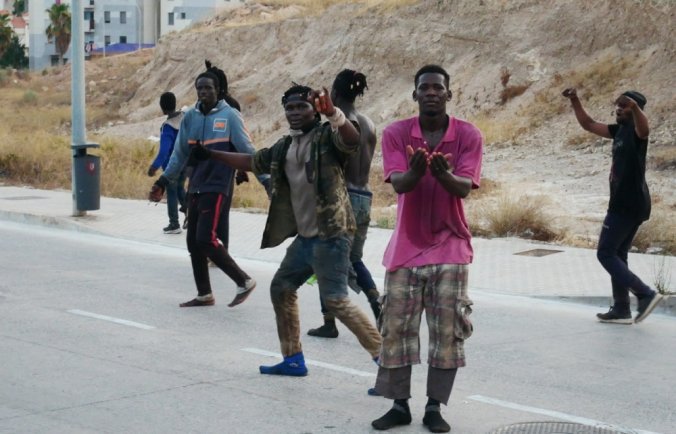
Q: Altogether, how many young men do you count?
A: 7